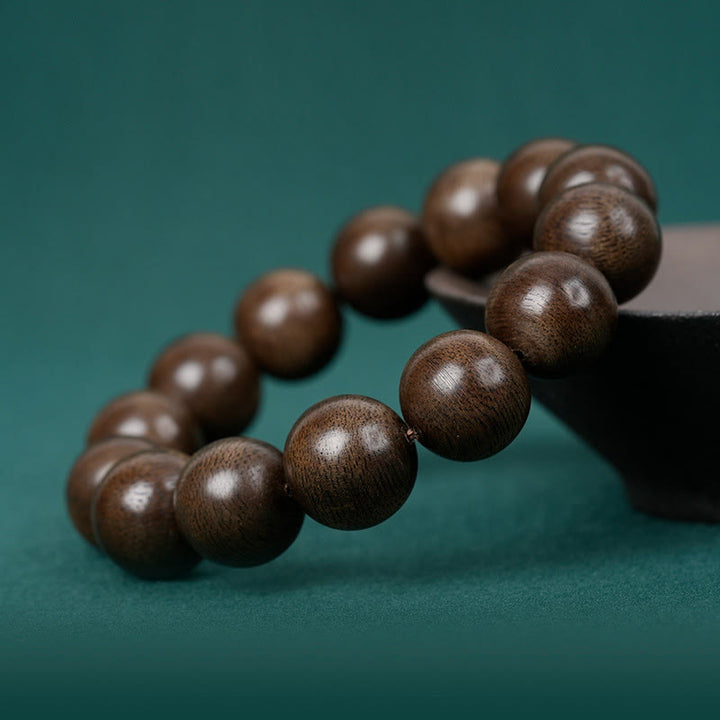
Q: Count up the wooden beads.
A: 14